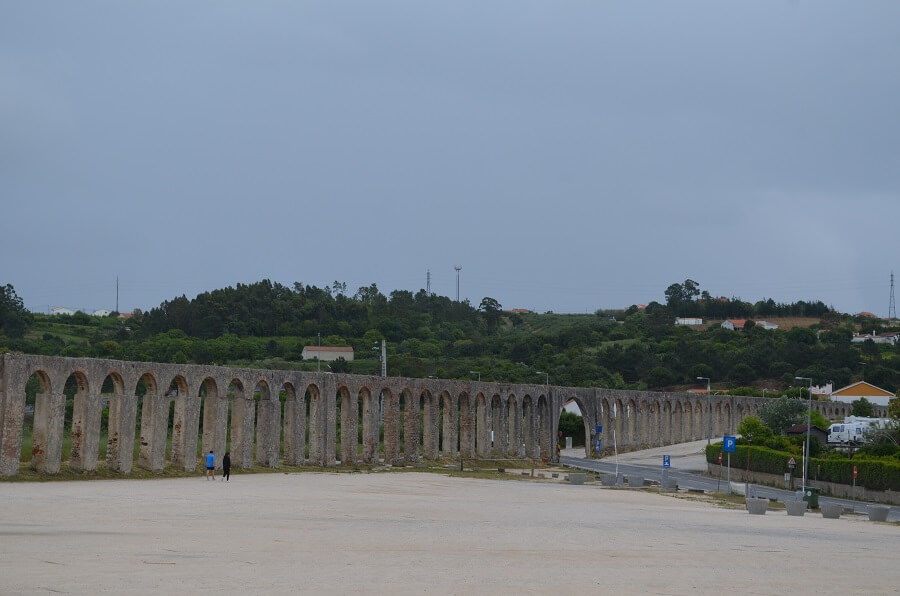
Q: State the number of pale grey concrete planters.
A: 8